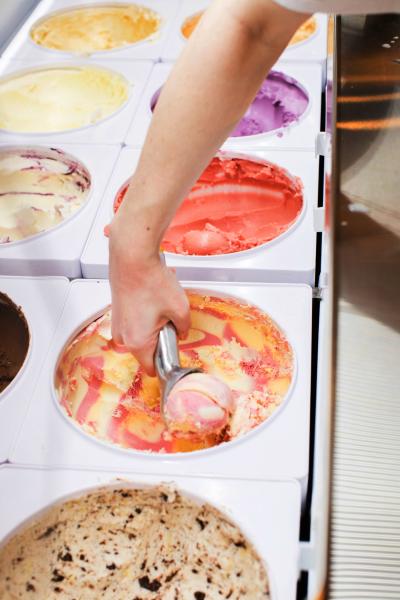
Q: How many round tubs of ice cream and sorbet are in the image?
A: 9